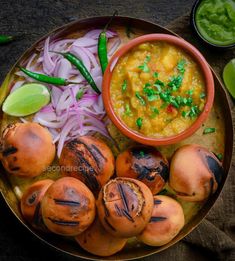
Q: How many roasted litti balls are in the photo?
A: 9